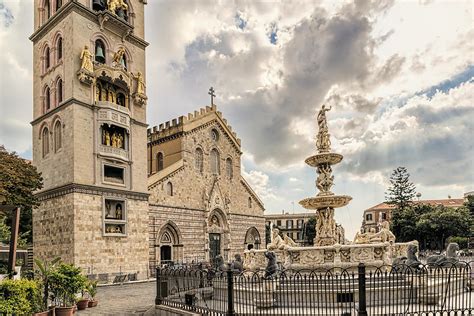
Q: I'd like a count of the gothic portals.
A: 3